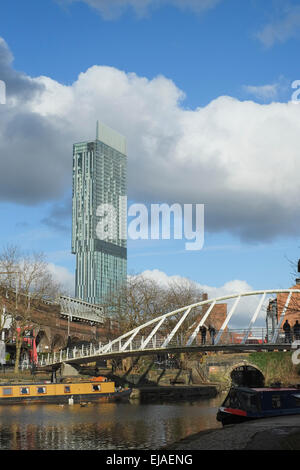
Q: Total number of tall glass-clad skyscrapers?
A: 1